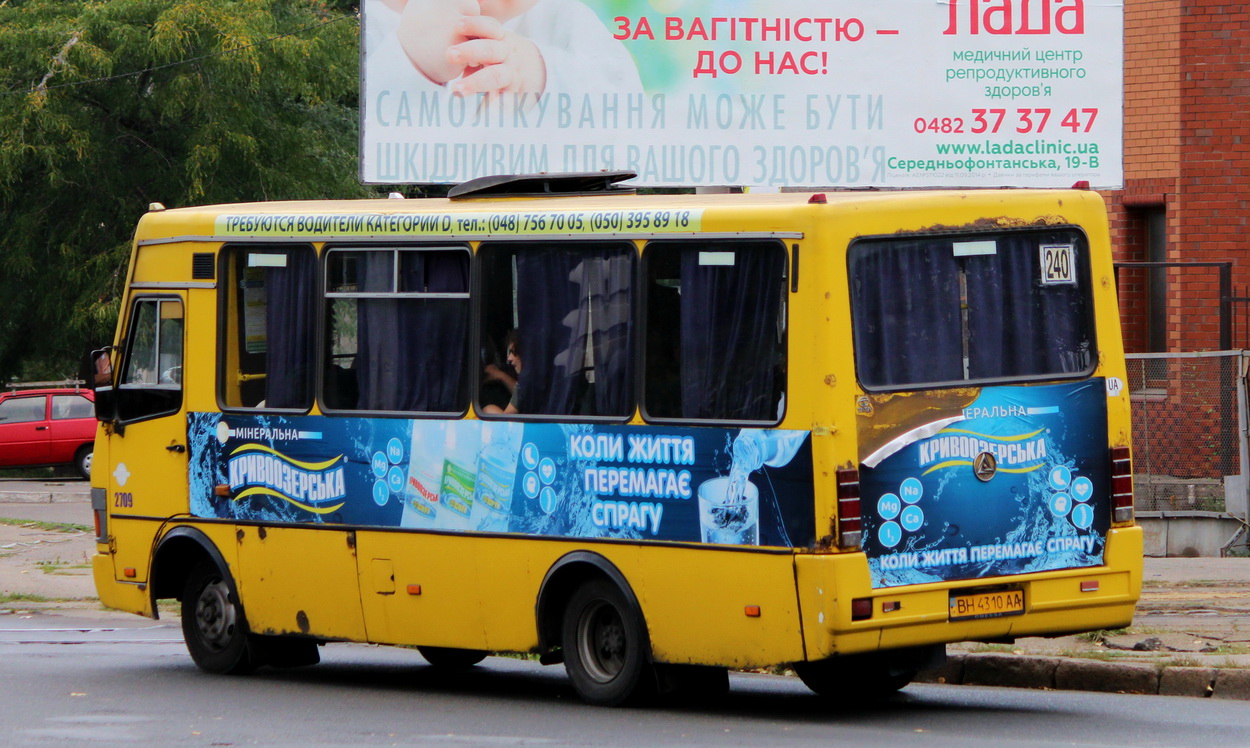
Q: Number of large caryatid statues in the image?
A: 0